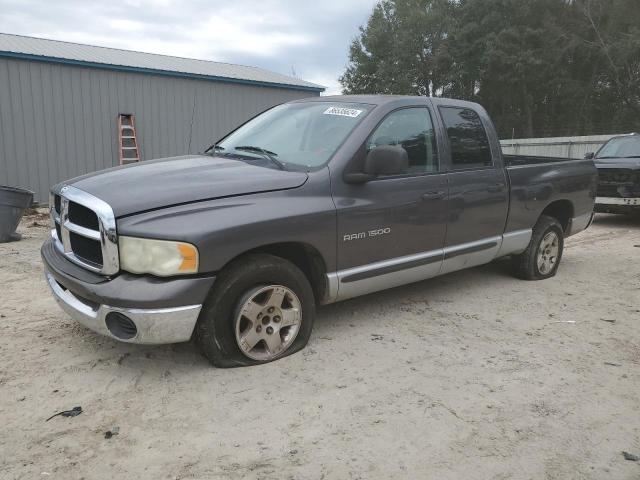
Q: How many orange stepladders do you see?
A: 1